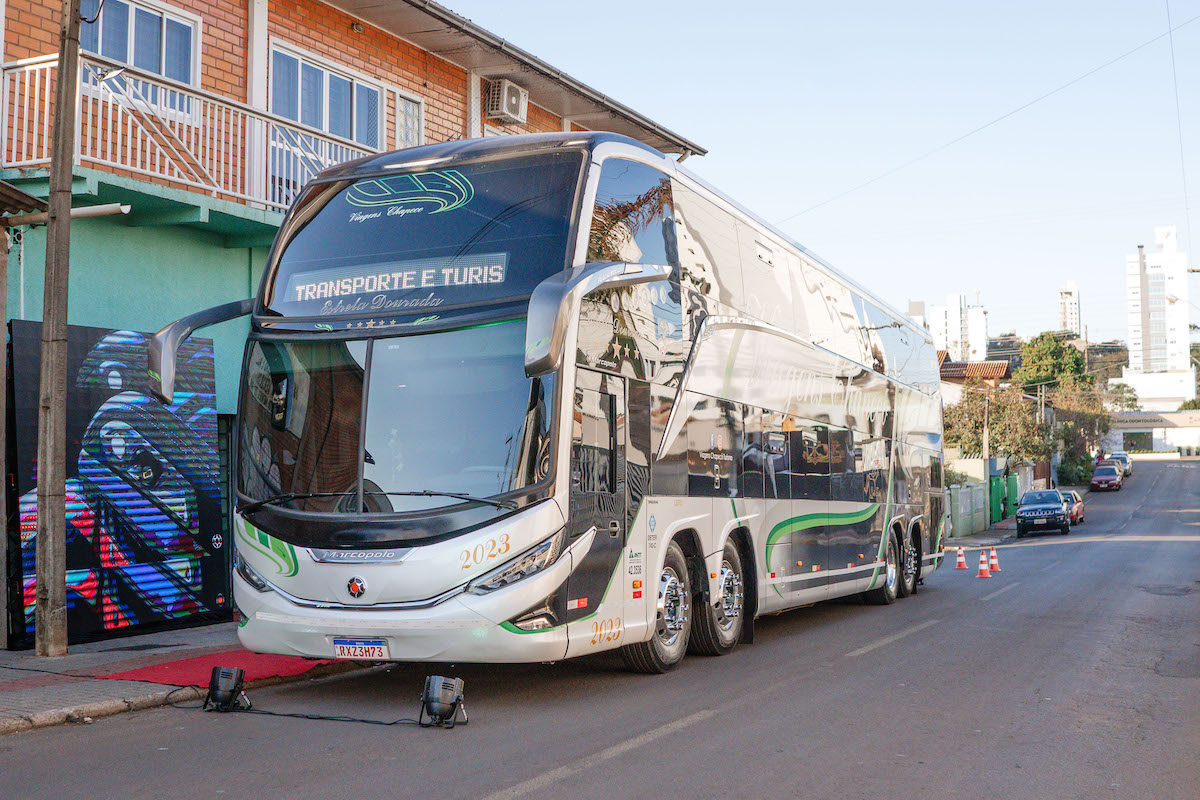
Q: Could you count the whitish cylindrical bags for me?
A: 0